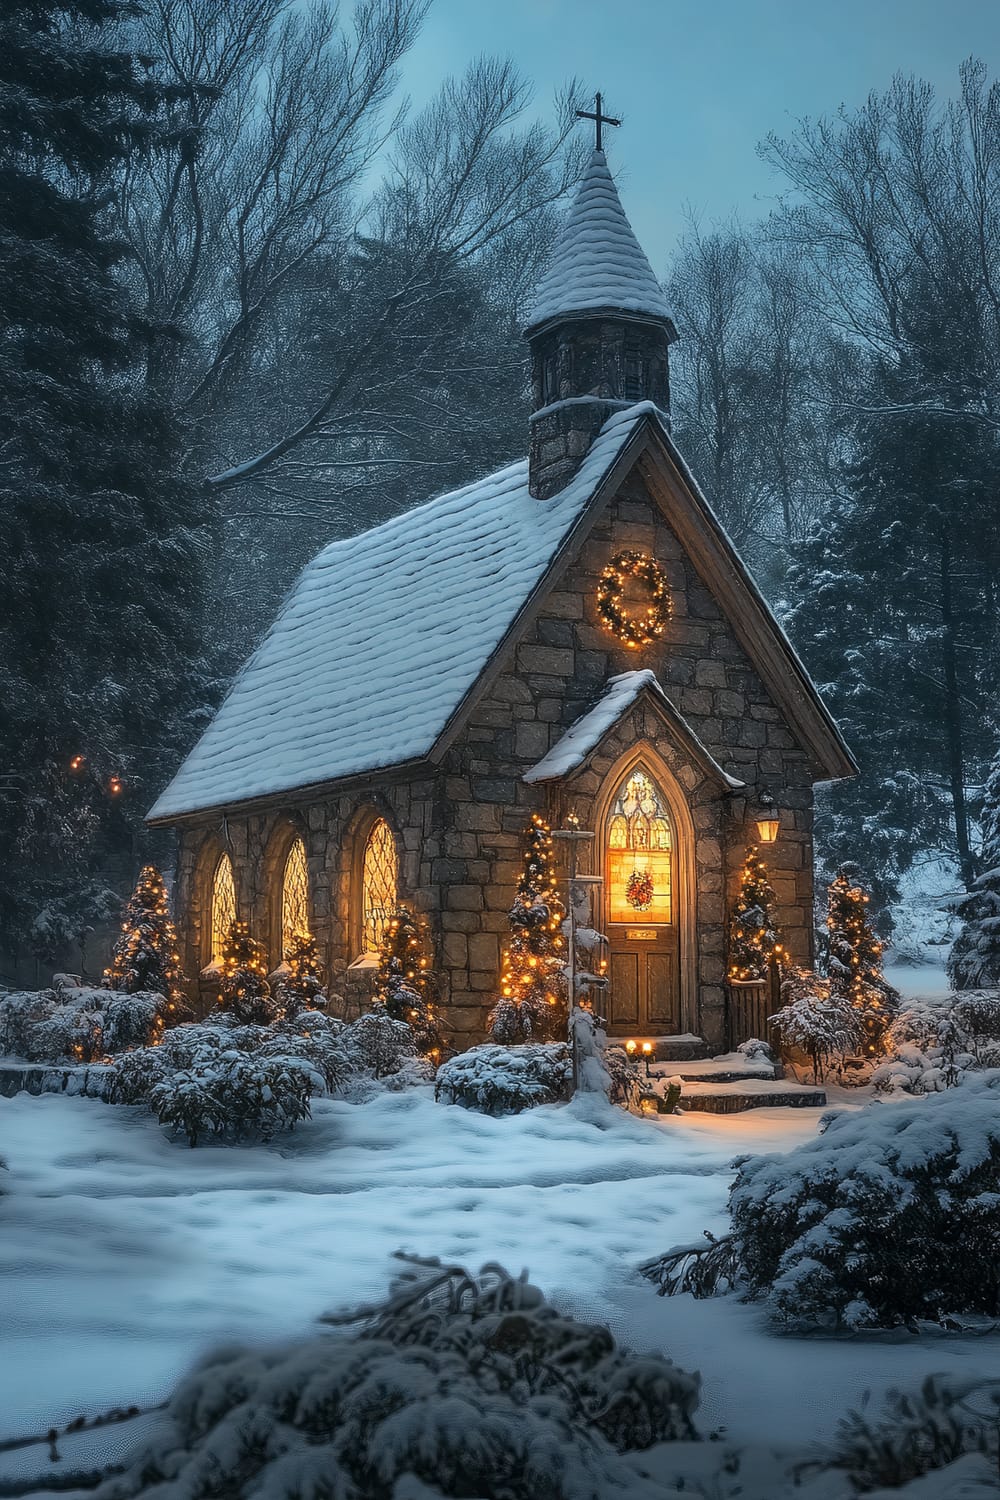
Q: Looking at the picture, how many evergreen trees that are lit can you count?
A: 7